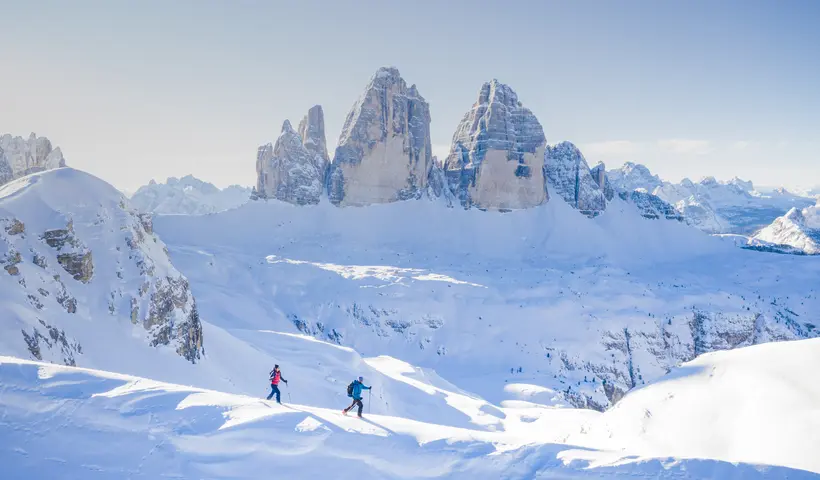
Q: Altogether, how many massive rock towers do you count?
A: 3